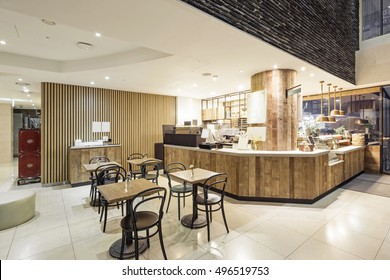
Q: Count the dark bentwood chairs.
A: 8